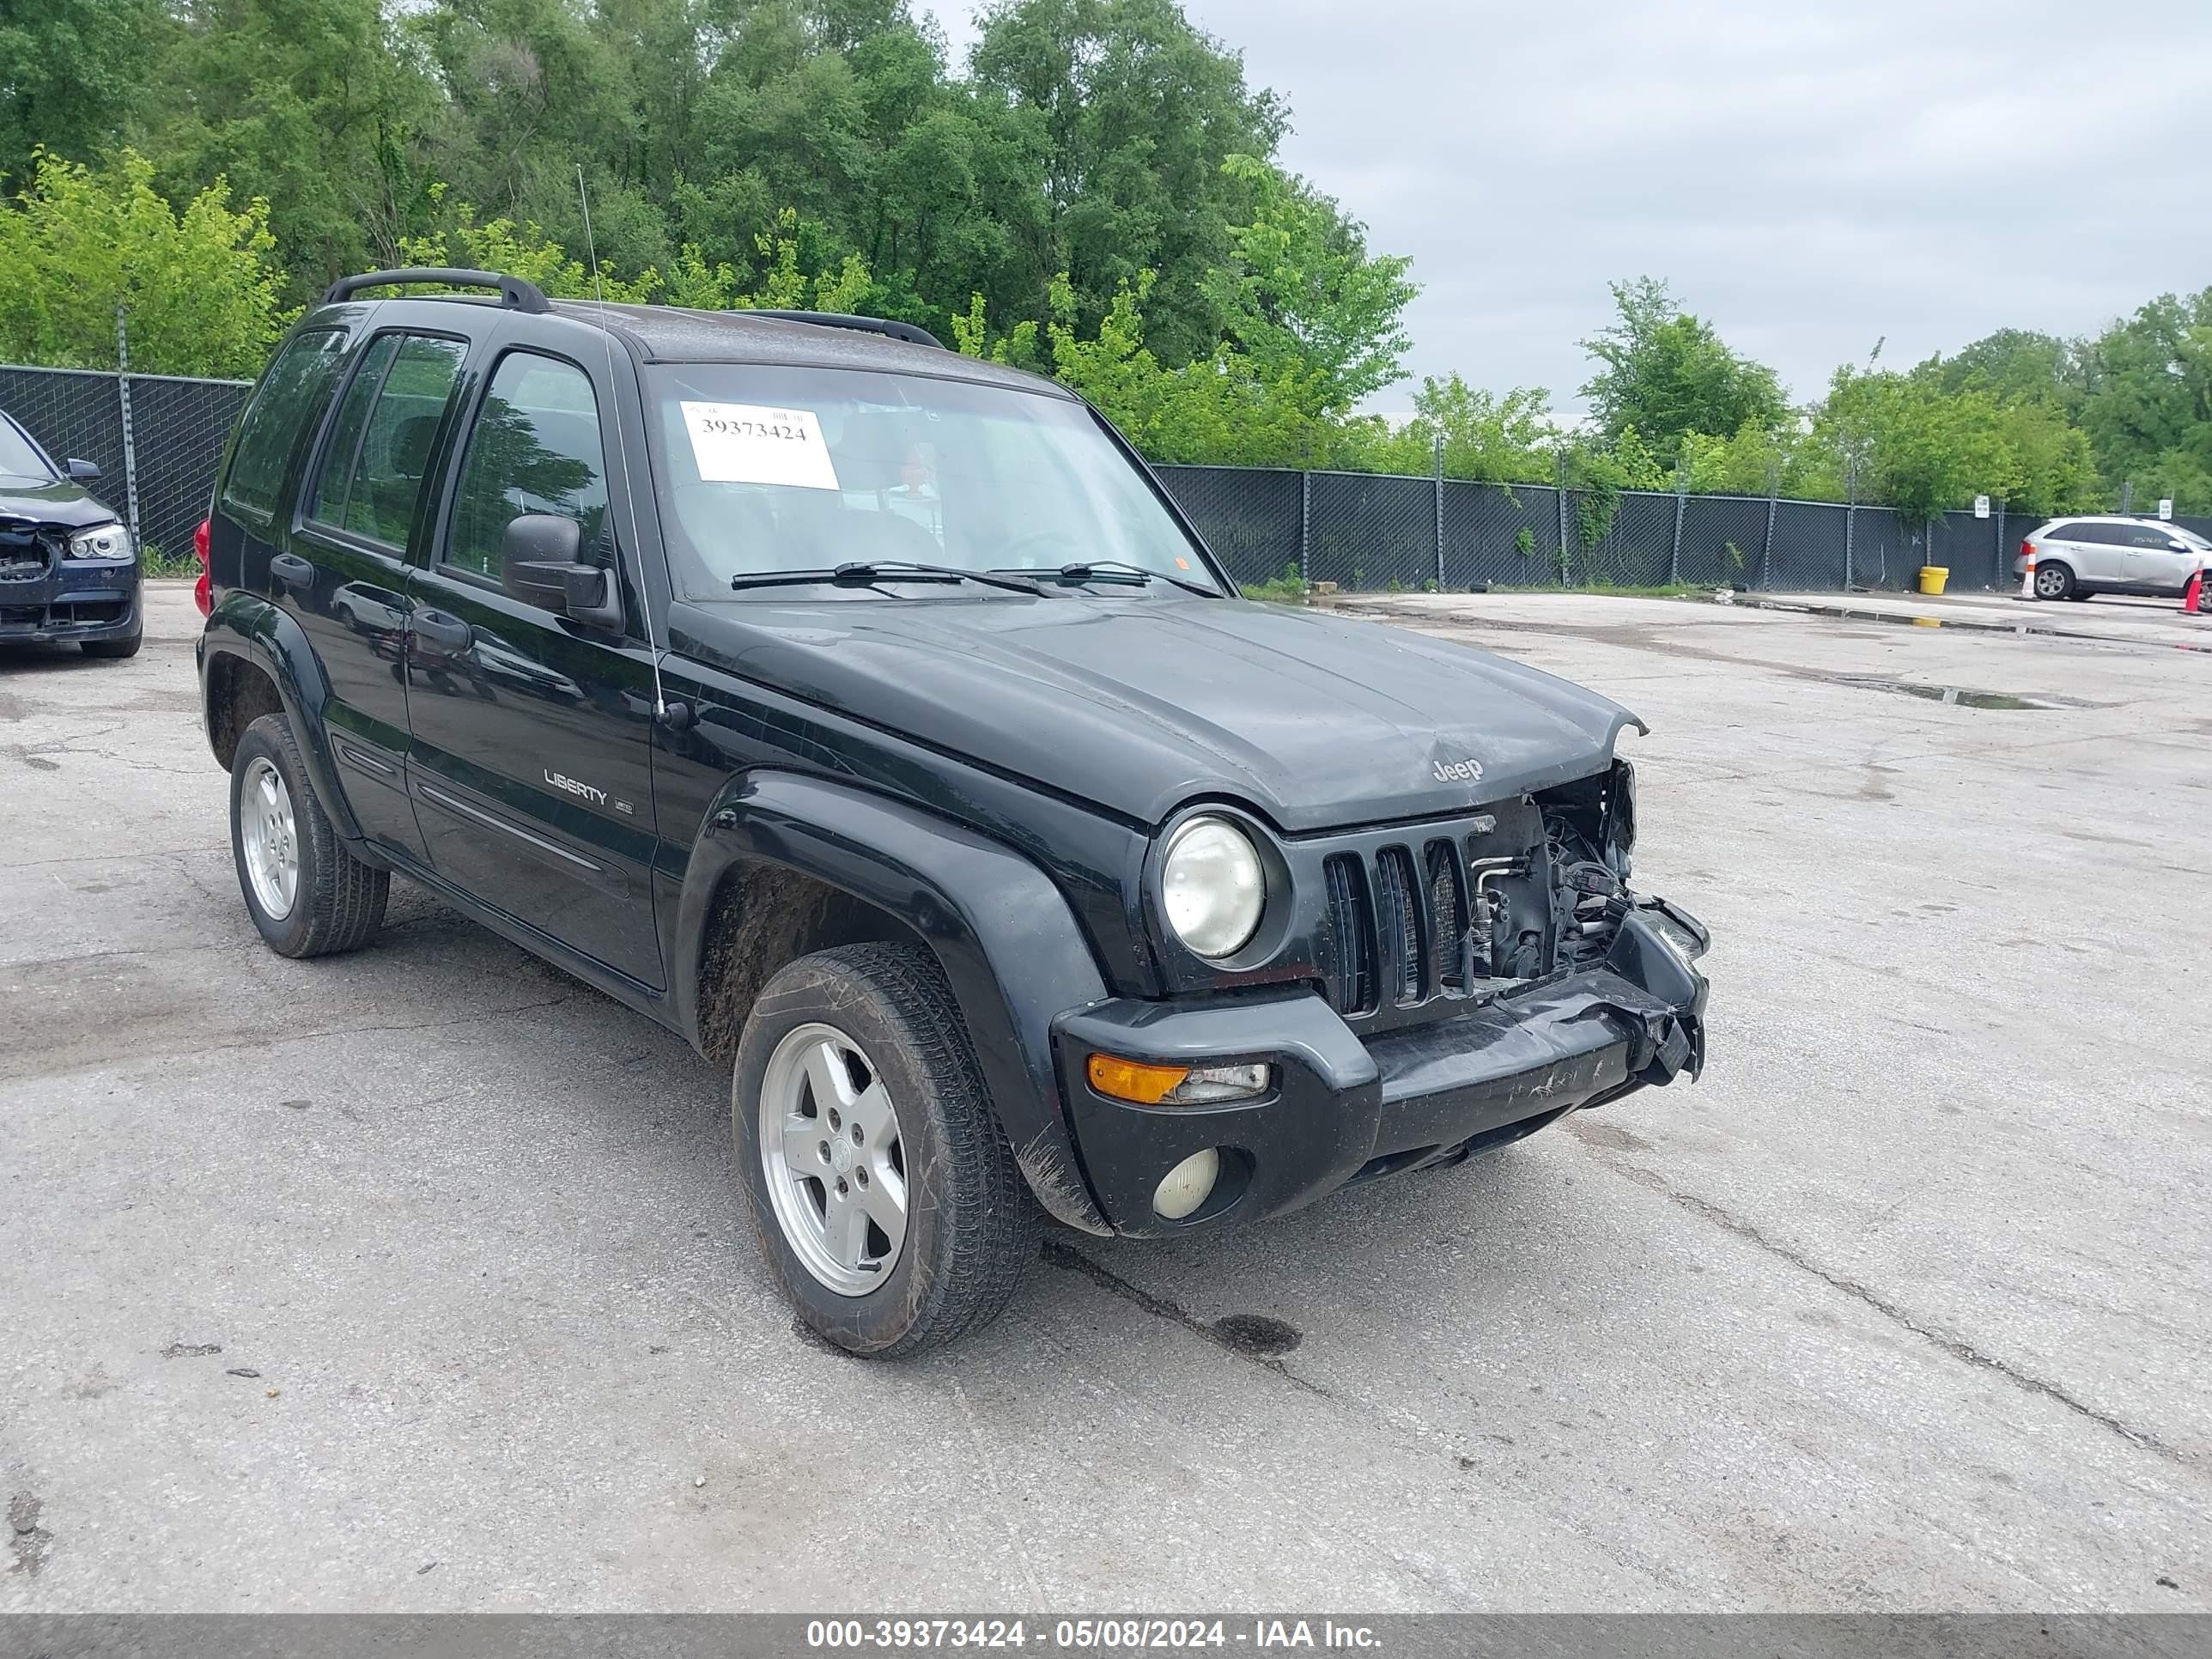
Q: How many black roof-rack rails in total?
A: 2